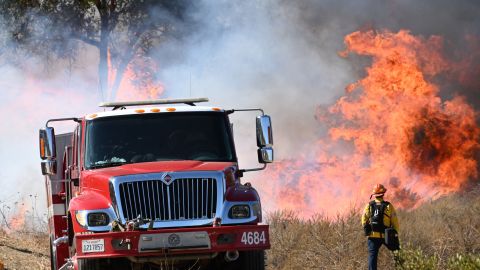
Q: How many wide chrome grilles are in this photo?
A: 1